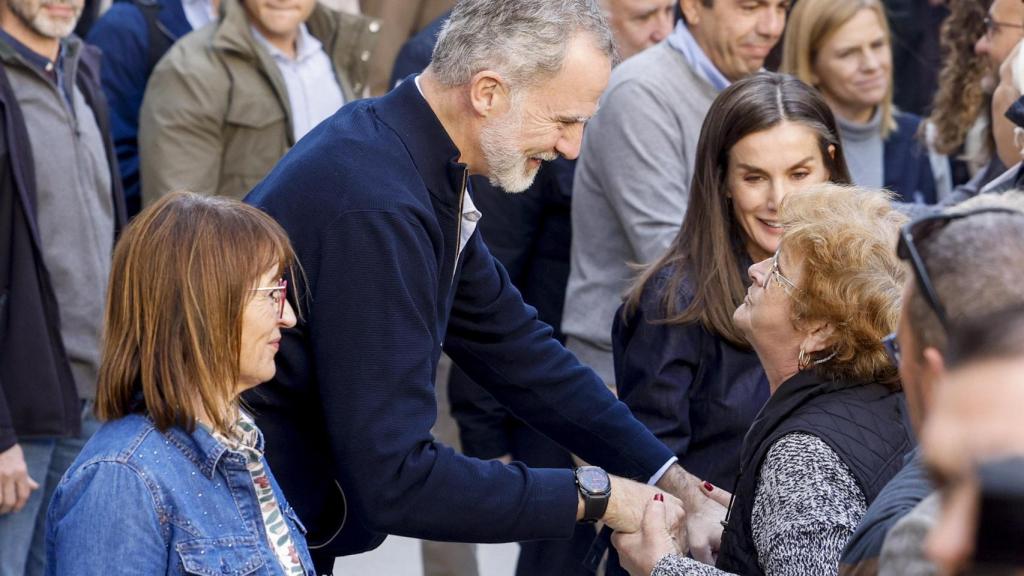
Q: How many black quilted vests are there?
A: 1